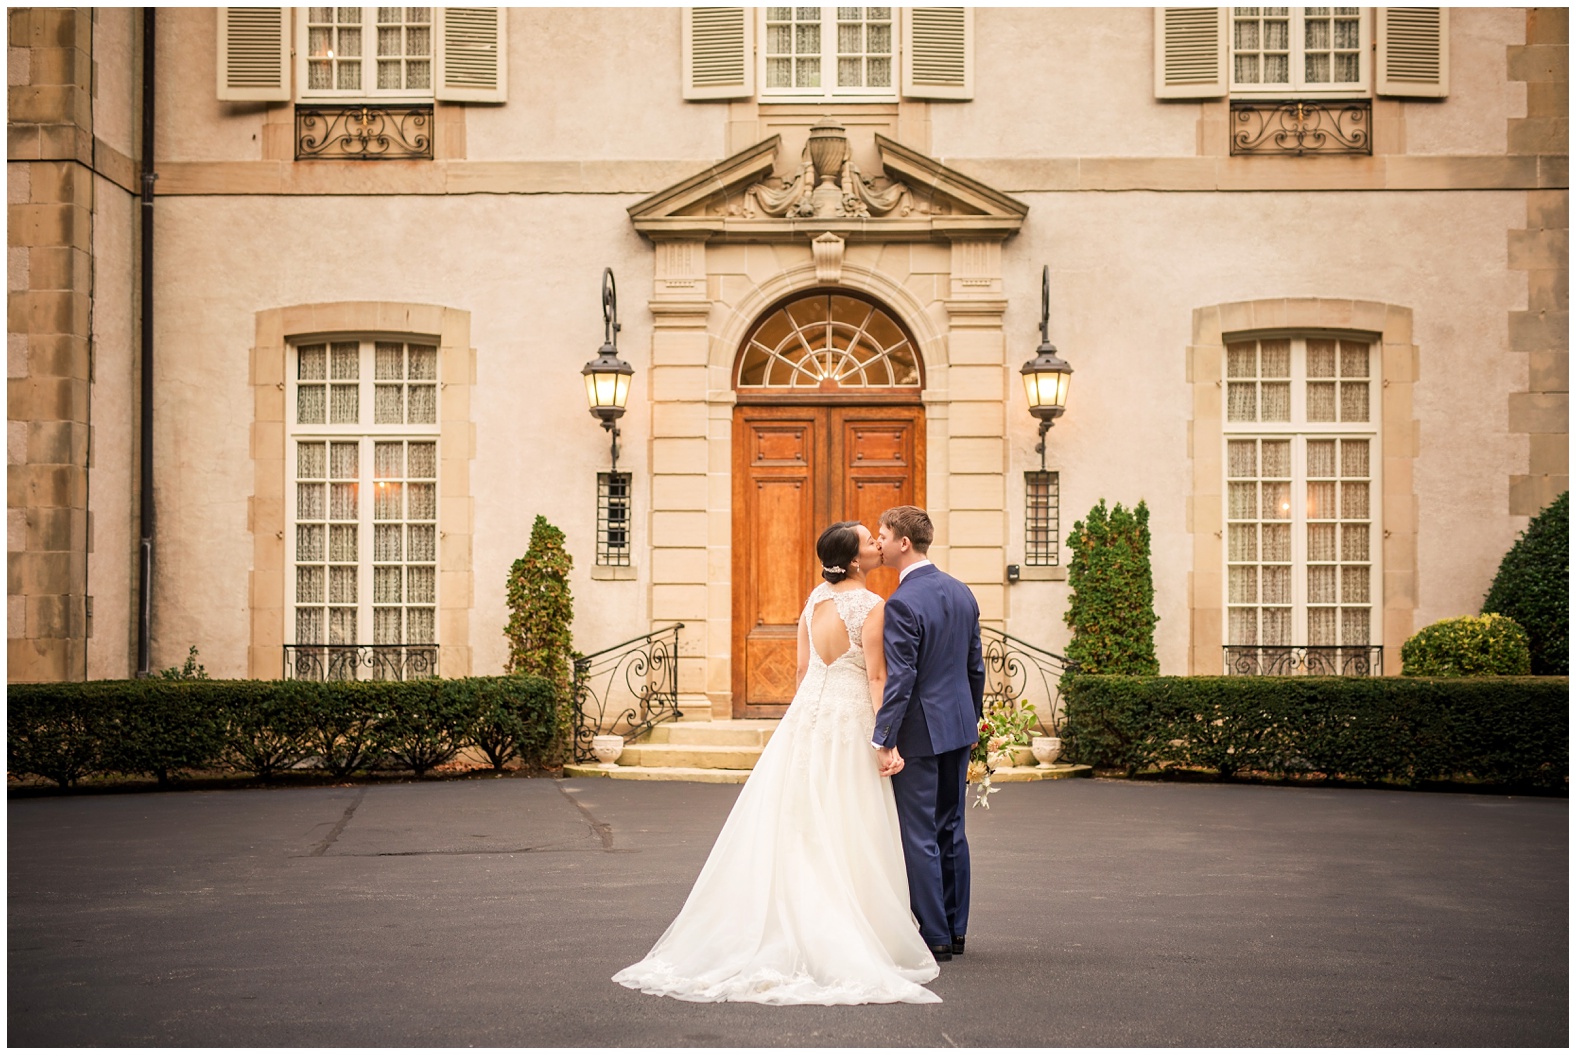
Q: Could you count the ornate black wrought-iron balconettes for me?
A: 4